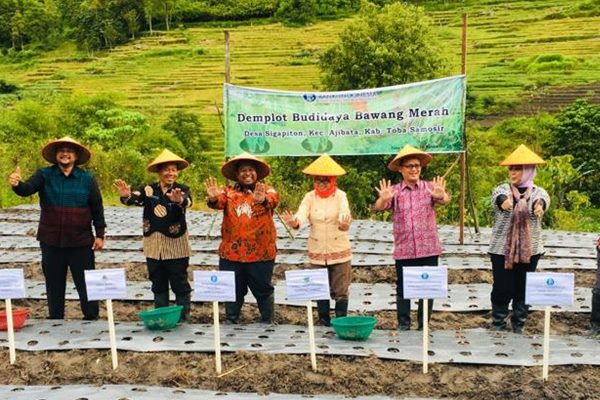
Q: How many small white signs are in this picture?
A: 6